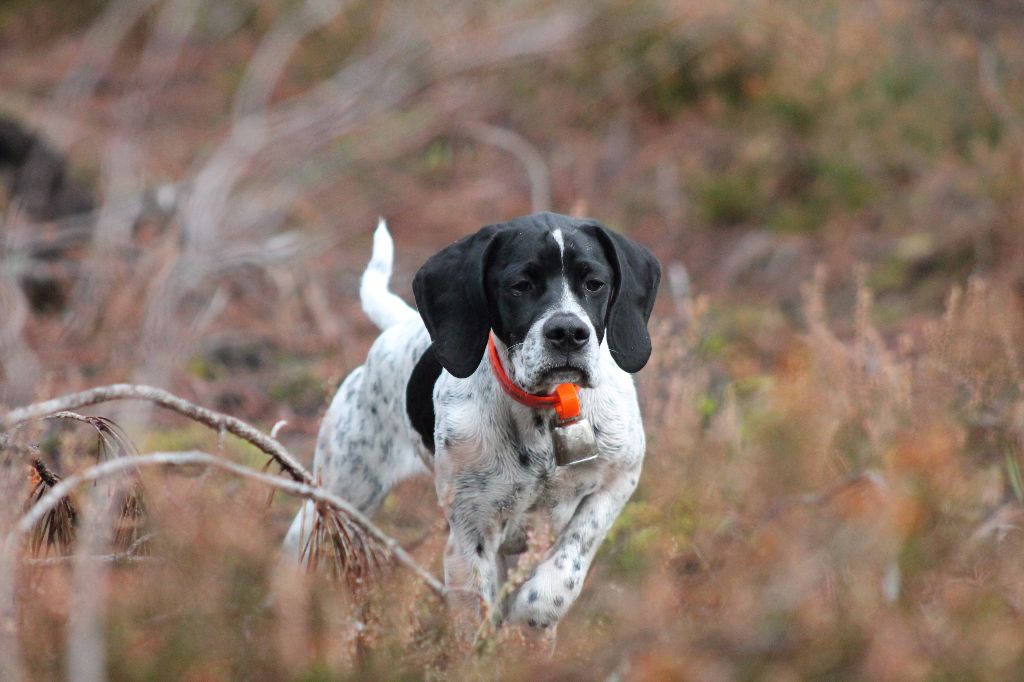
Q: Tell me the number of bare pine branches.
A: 2